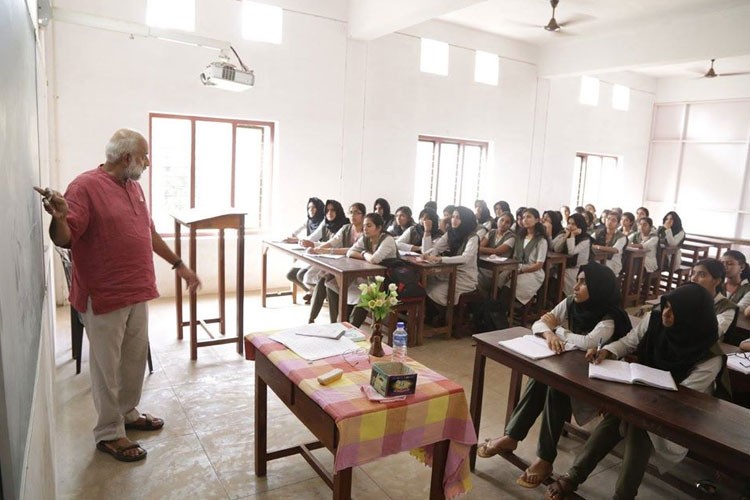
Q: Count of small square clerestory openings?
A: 6